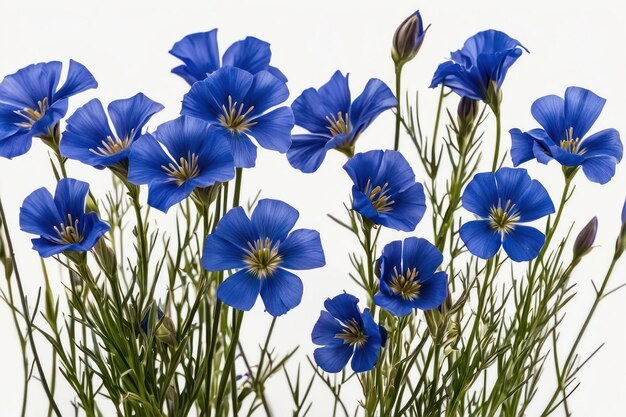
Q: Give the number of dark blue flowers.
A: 14